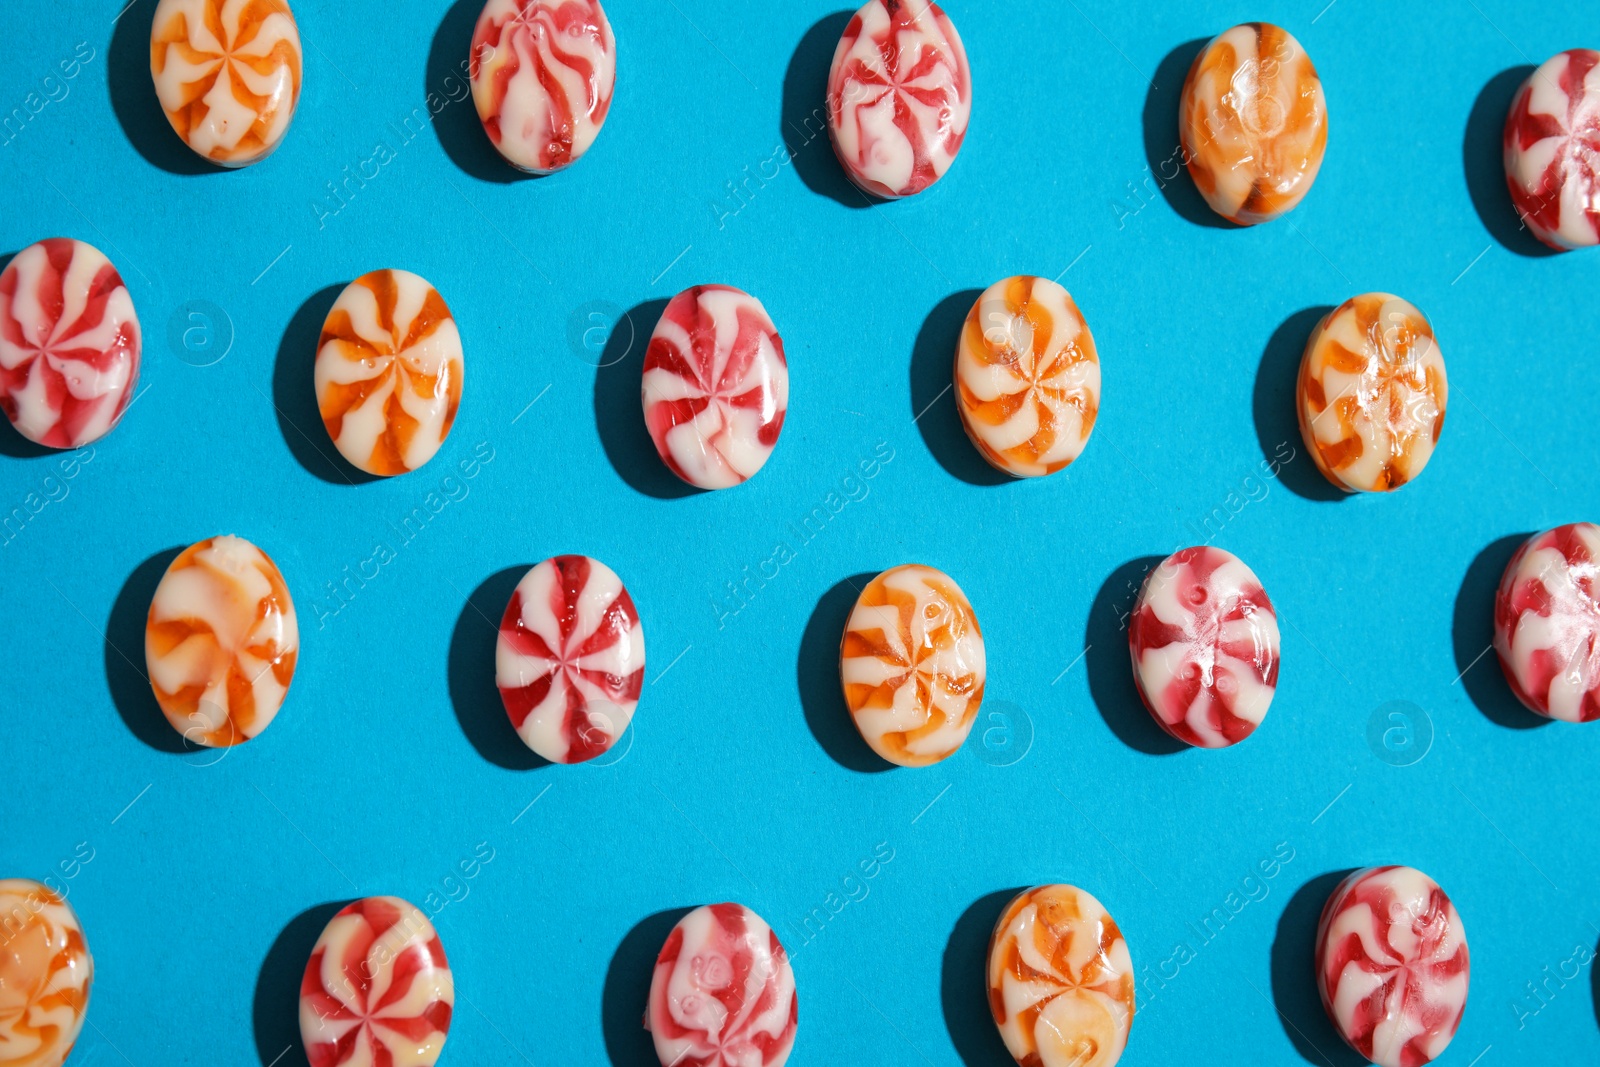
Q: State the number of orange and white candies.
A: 9